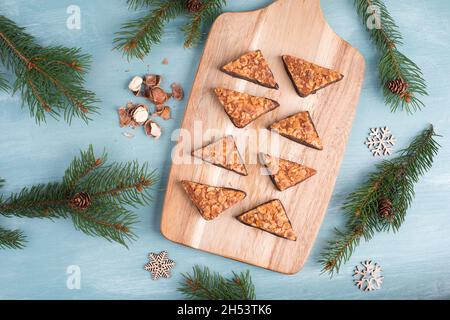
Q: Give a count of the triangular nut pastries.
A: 8